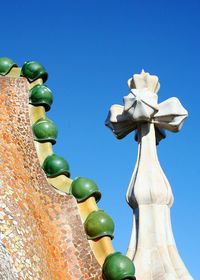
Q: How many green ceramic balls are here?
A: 8